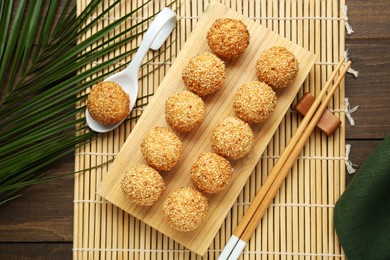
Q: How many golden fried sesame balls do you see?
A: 11